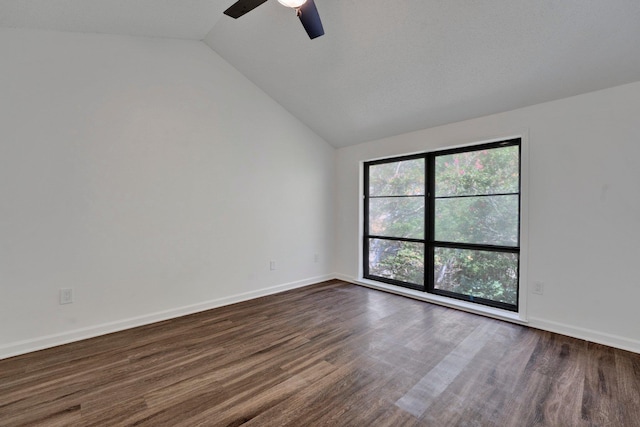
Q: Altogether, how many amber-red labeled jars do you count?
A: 0